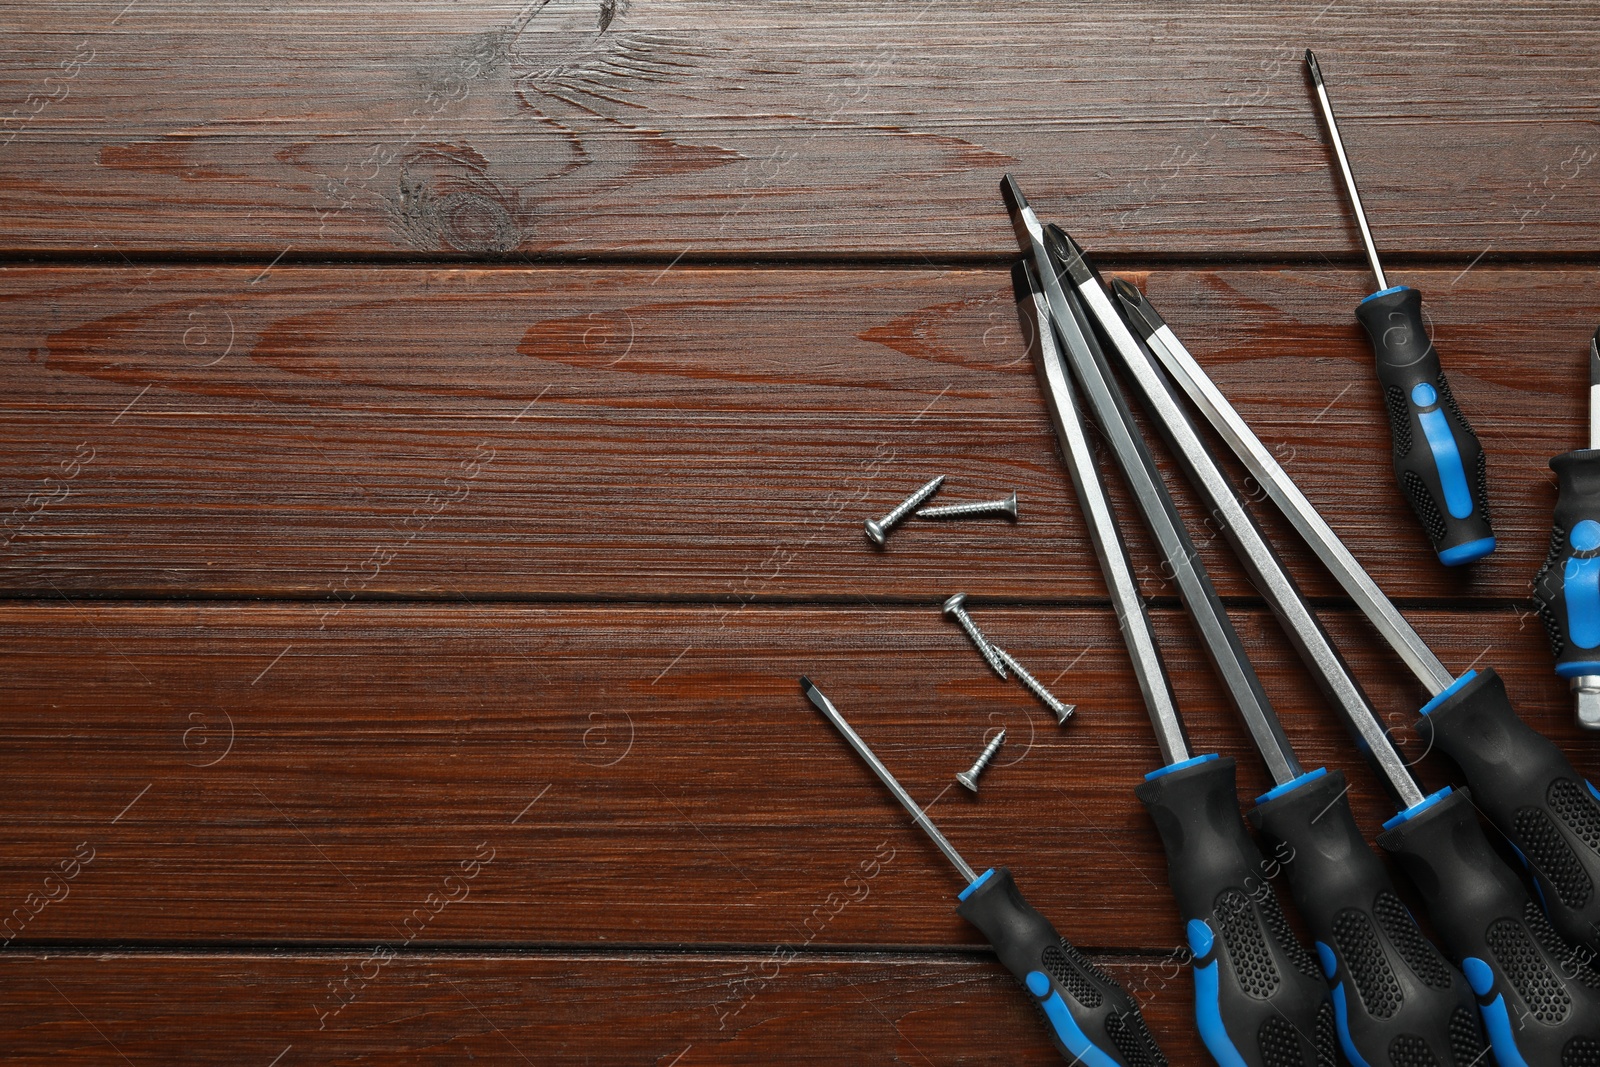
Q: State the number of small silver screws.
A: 5